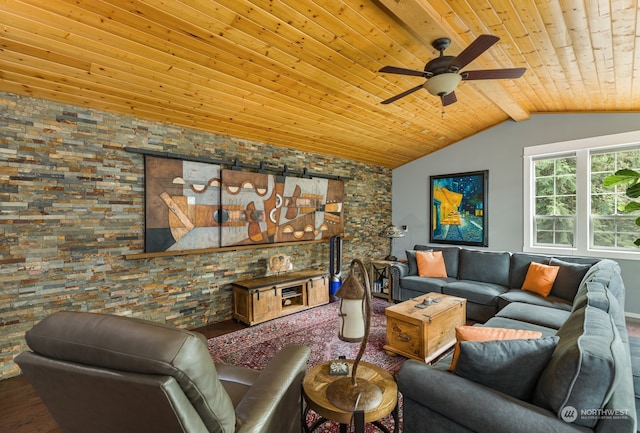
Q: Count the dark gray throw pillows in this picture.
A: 3